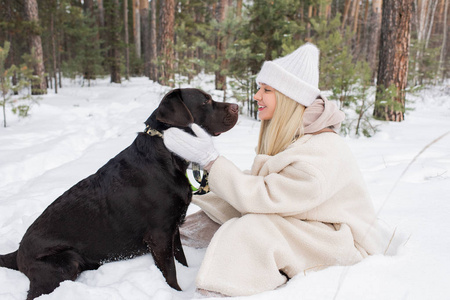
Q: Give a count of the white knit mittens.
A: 1